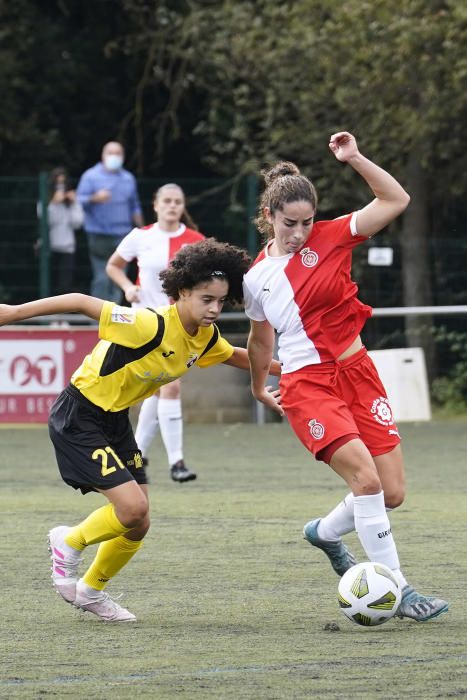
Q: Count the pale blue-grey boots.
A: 2